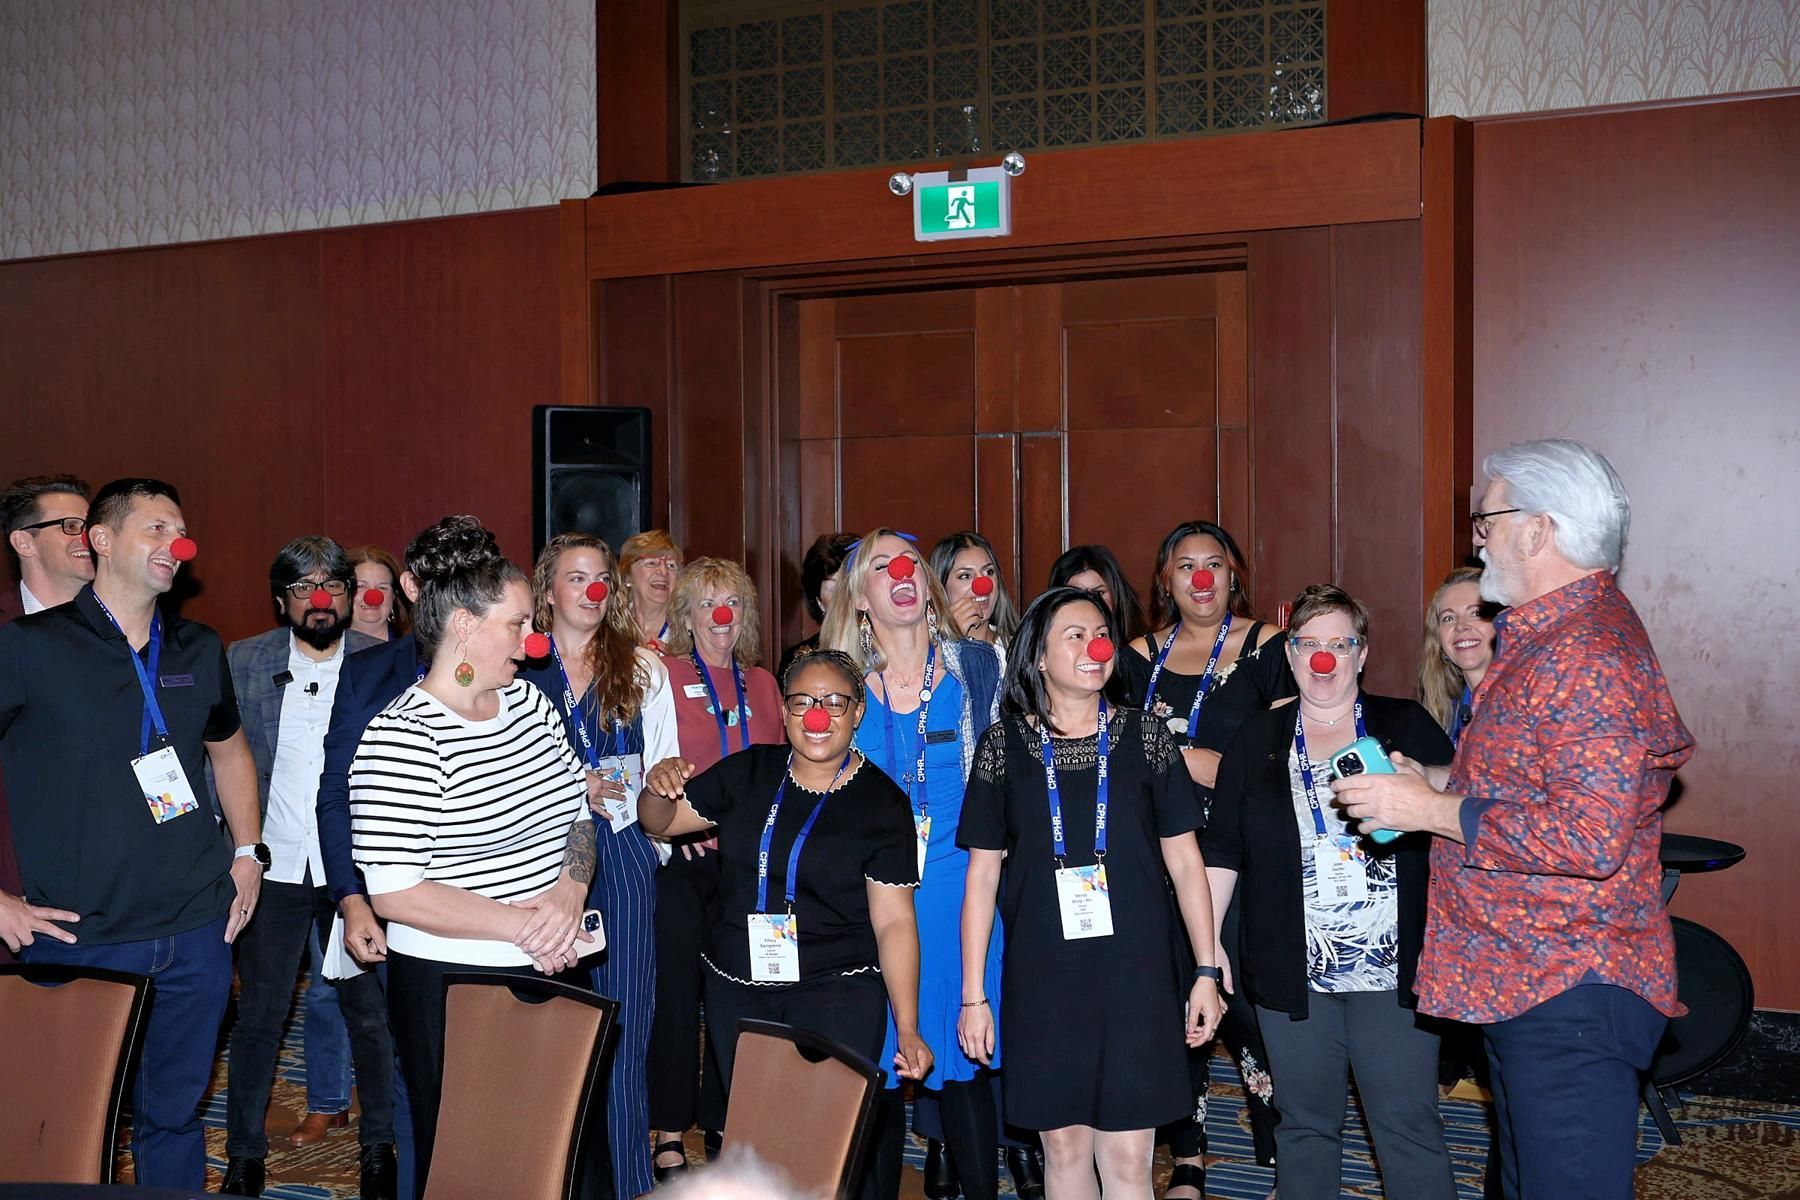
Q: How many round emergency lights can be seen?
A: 2